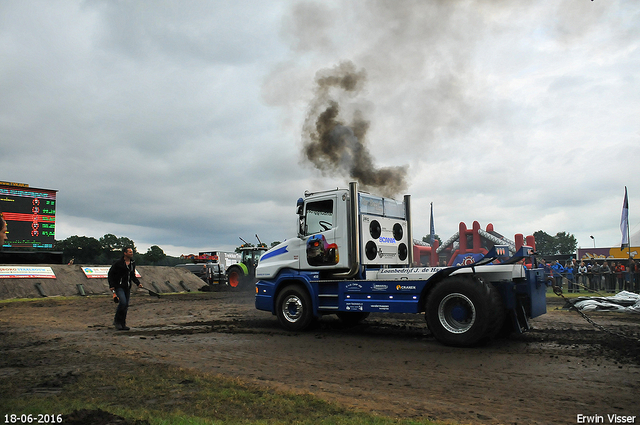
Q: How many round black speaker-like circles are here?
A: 4